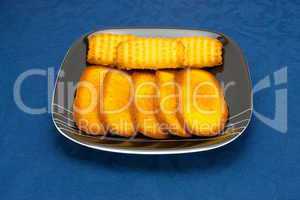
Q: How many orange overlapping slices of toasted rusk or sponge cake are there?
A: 5